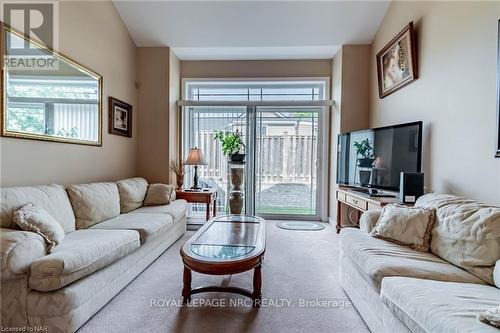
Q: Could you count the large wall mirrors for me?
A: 1